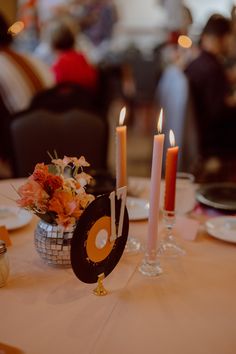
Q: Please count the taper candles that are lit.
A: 3